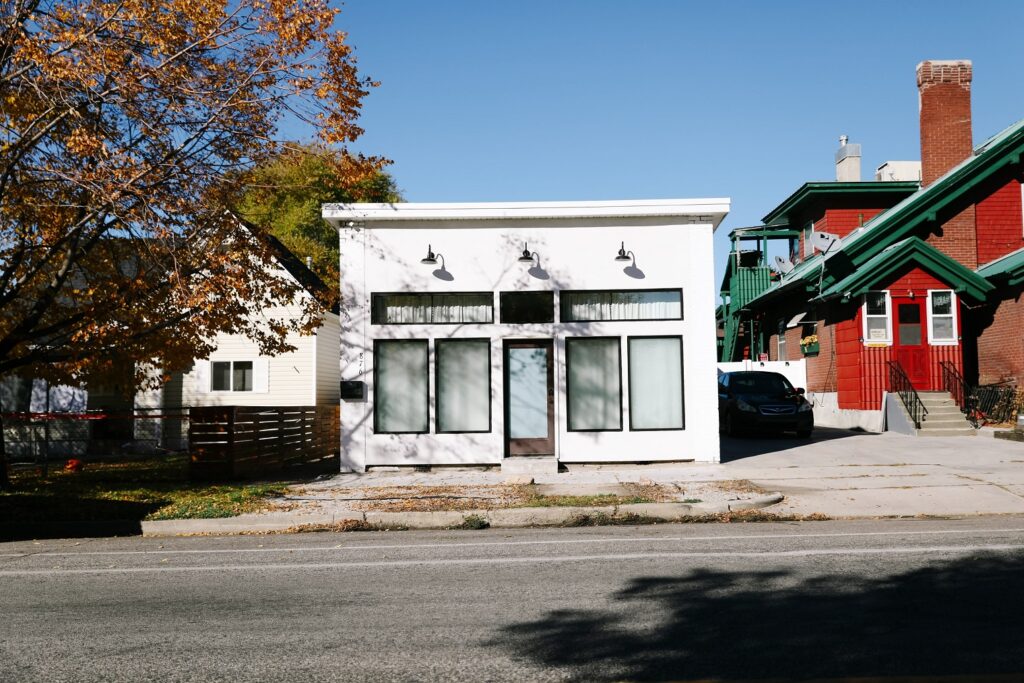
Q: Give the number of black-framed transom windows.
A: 3